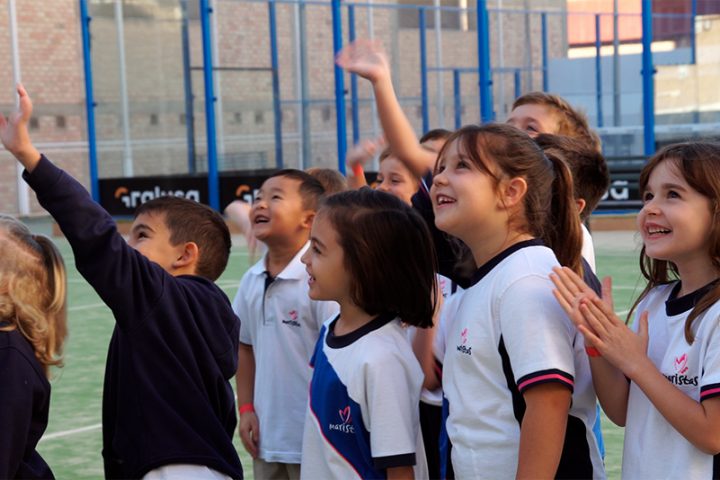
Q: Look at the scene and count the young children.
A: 11